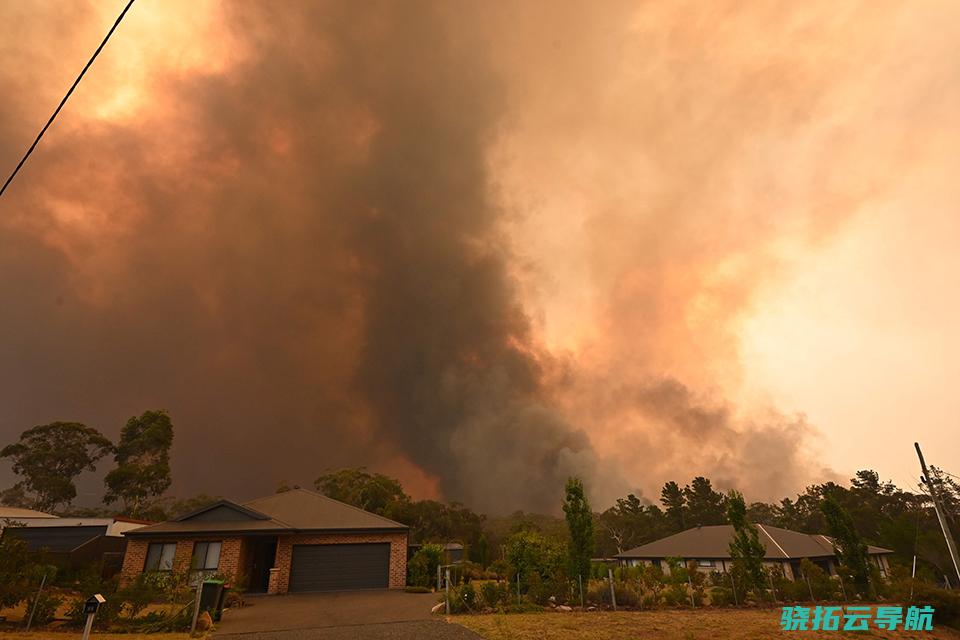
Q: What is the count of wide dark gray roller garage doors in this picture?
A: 1